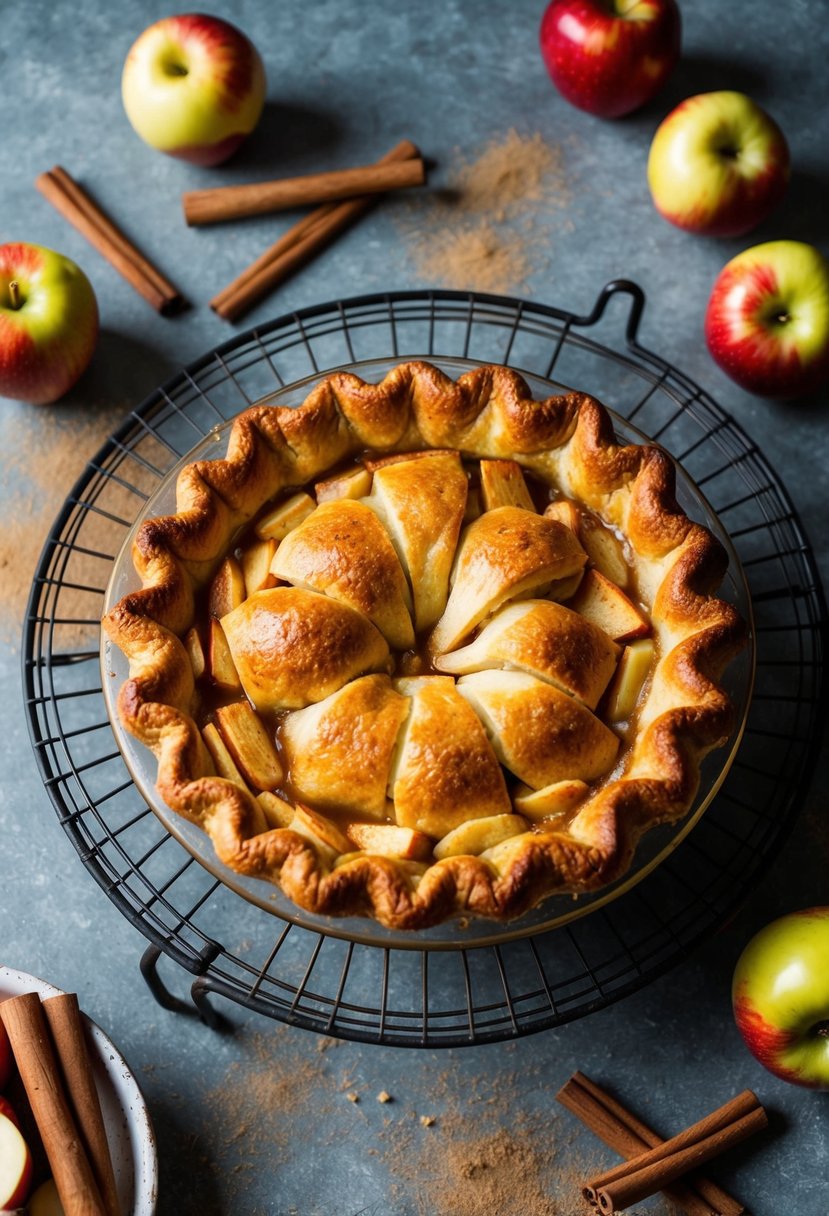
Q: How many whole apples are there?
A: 6